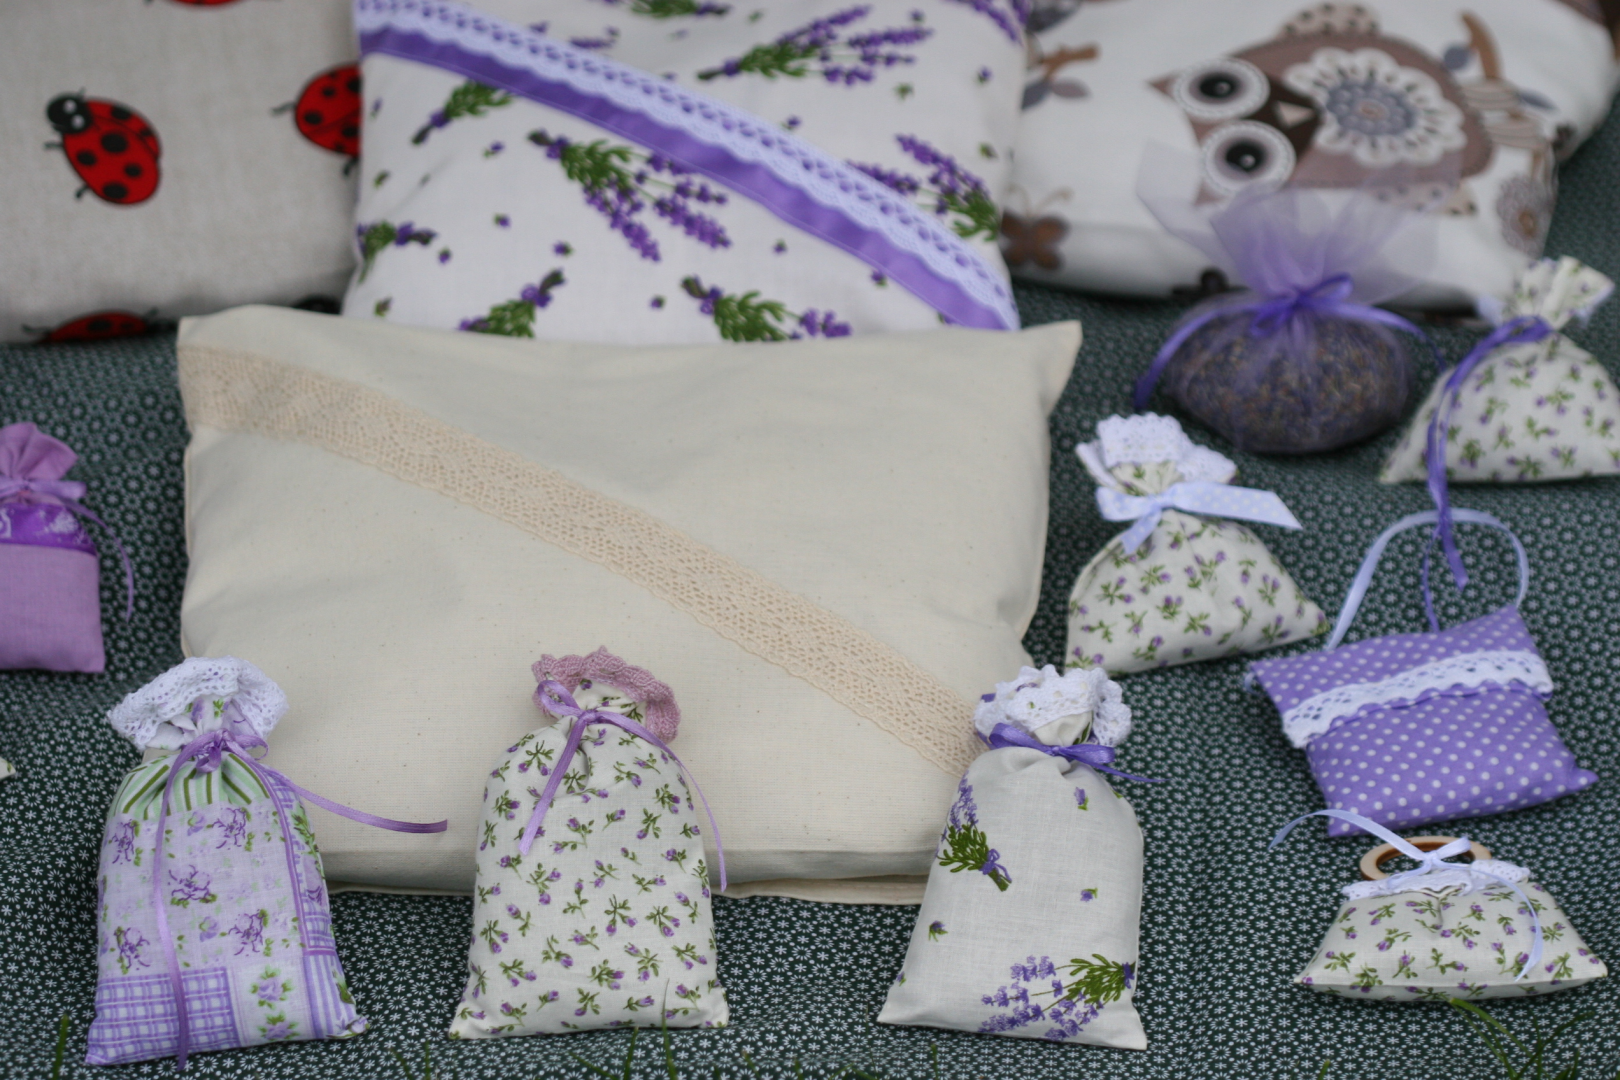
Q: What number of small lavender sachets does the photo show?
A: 9